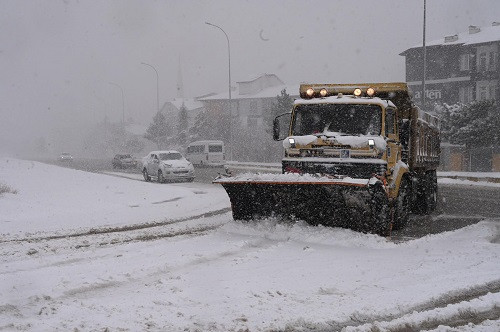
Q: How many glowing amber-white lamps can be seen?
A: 4